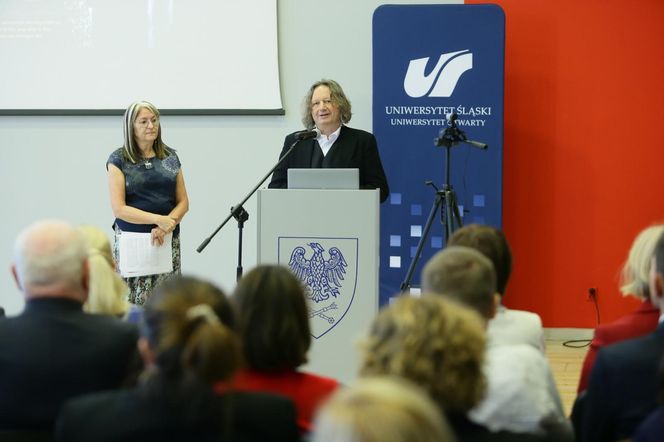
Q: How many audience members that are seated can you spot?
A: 10